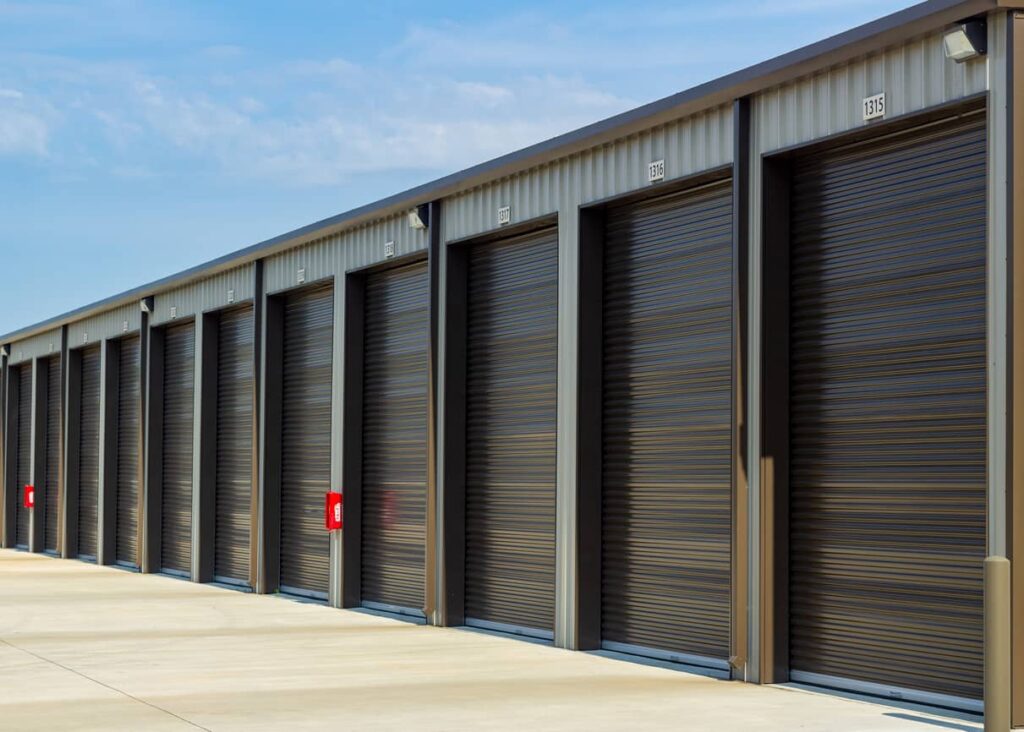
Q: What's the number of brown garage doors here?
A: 11